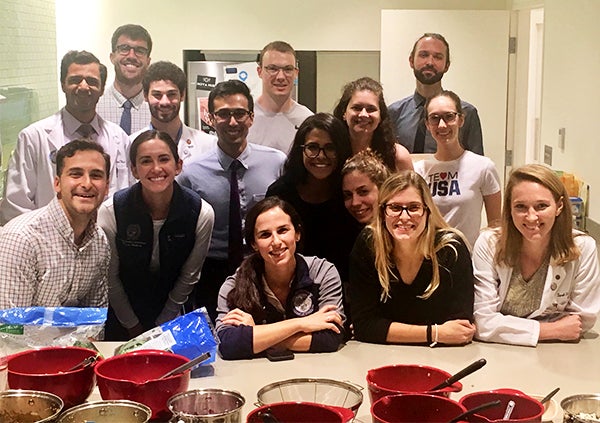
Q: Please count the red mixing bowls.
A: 6